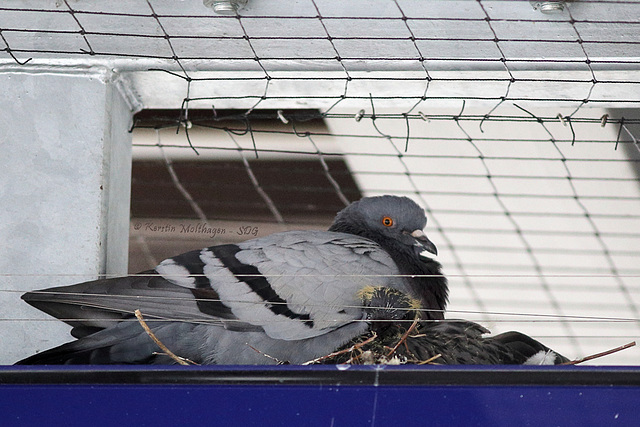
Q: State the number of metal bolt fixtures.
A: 2